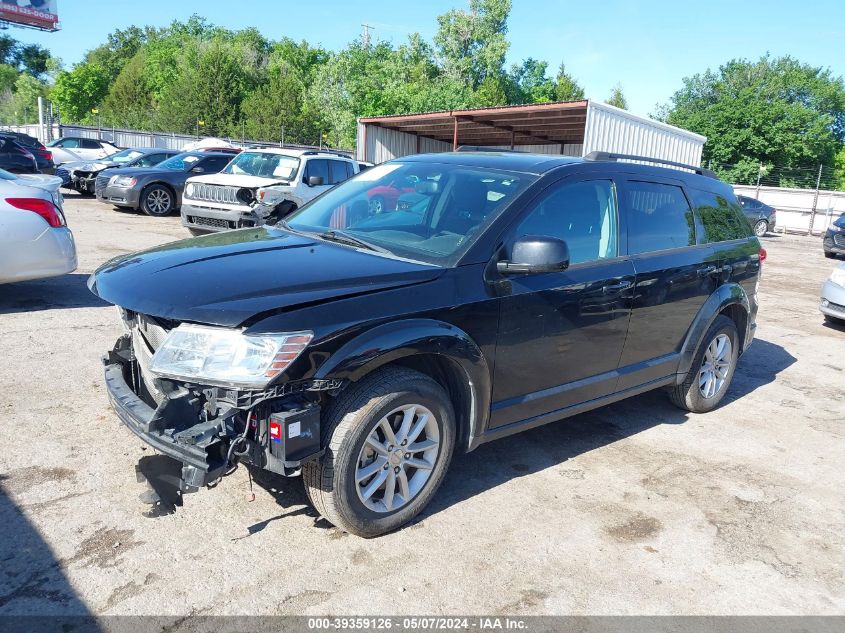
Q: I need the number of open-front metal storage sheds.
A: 1